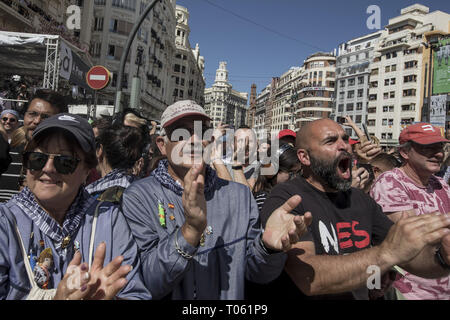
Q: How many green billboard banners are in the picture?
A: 1